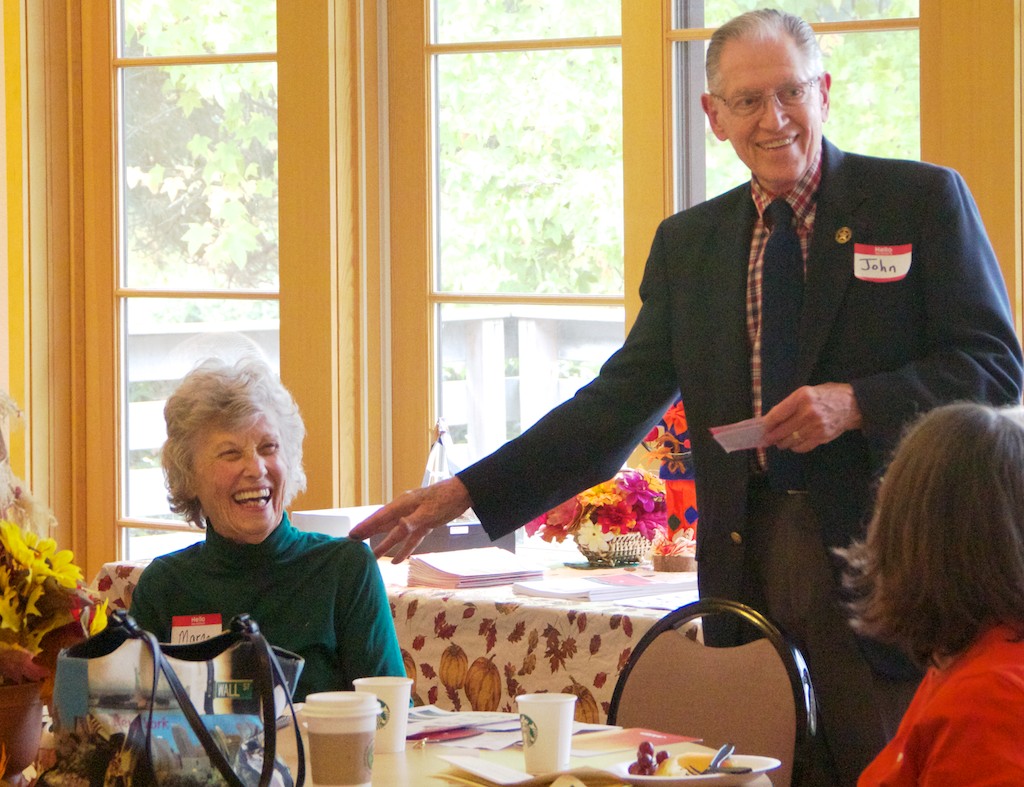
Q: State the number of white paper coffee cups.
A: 3